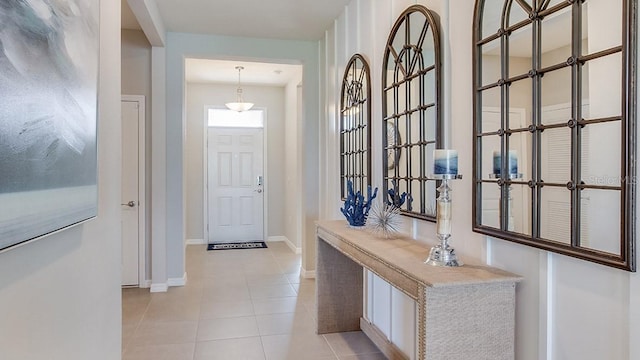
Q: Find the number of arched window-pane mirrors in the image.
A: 3